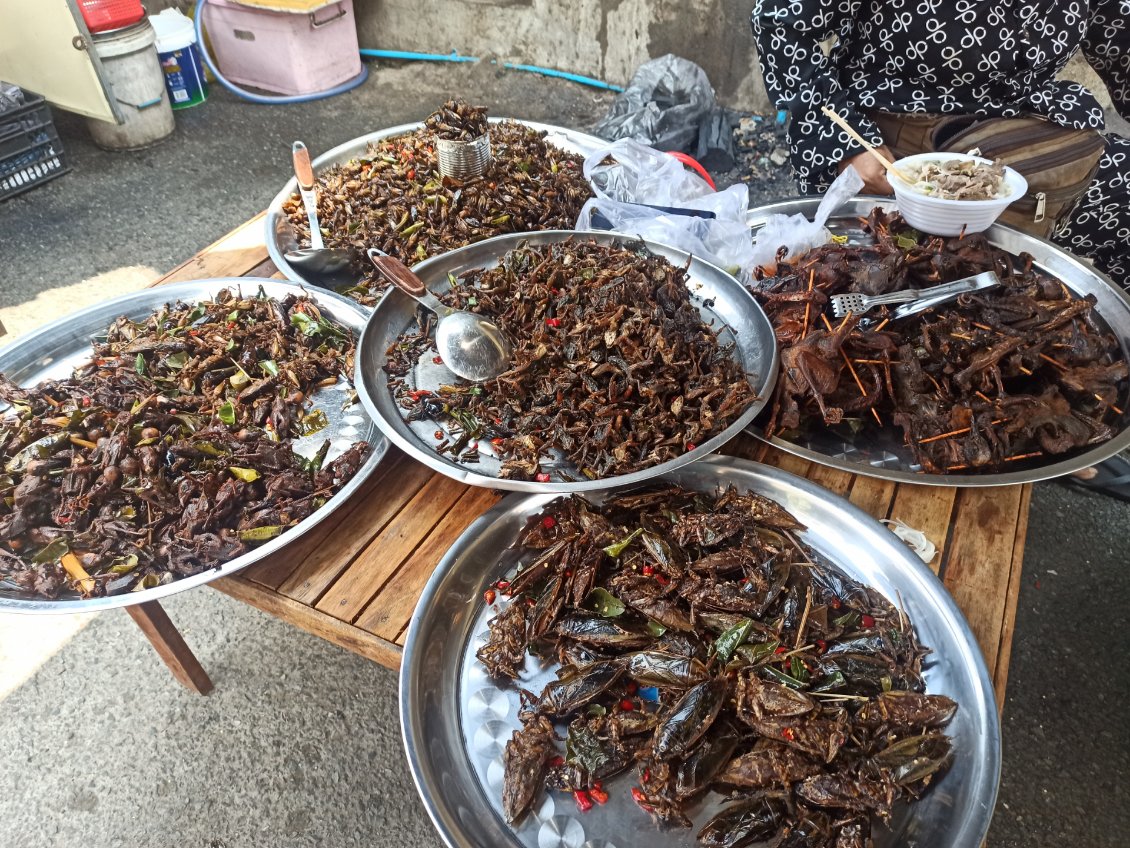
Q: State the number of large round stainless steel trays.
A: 5